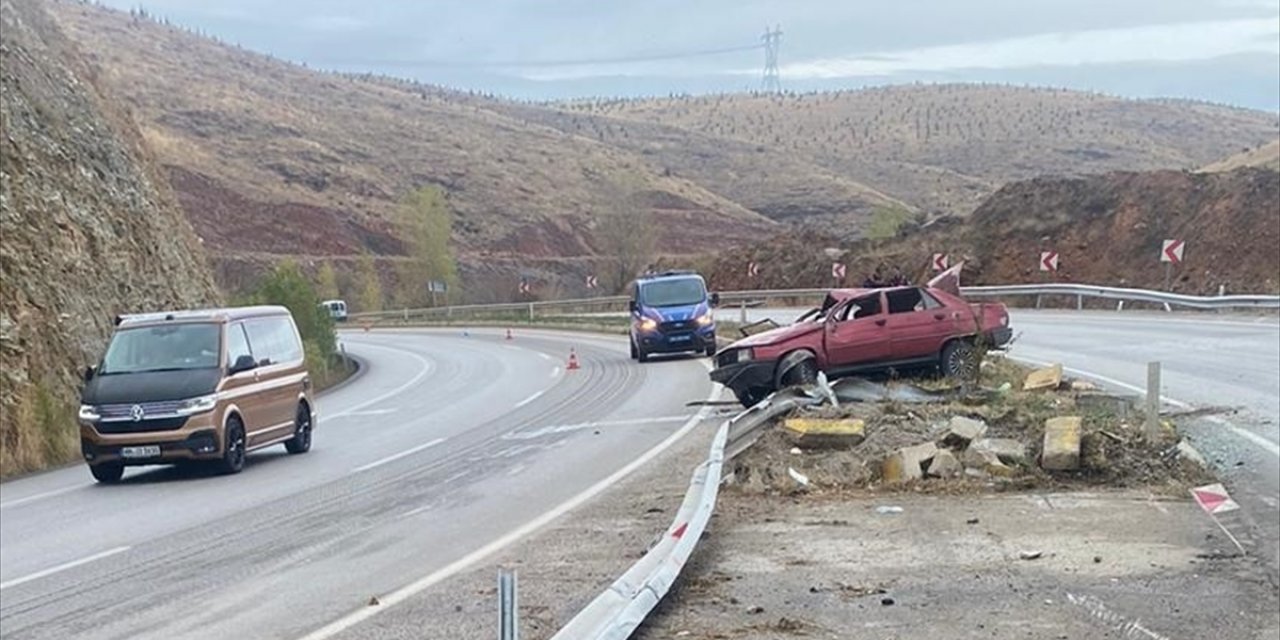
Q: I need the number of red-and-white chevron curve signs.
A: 7